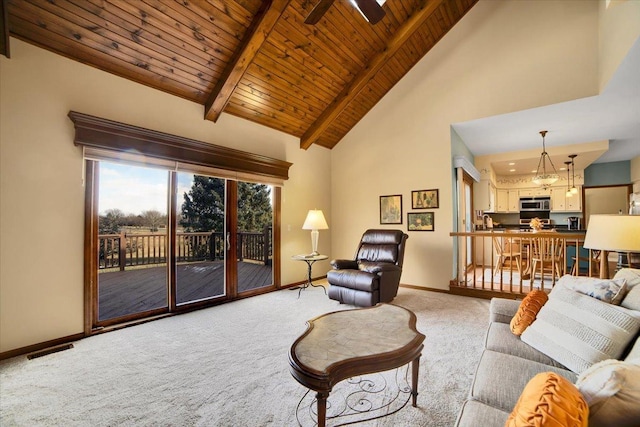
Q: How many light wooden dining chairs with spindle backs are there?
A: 2